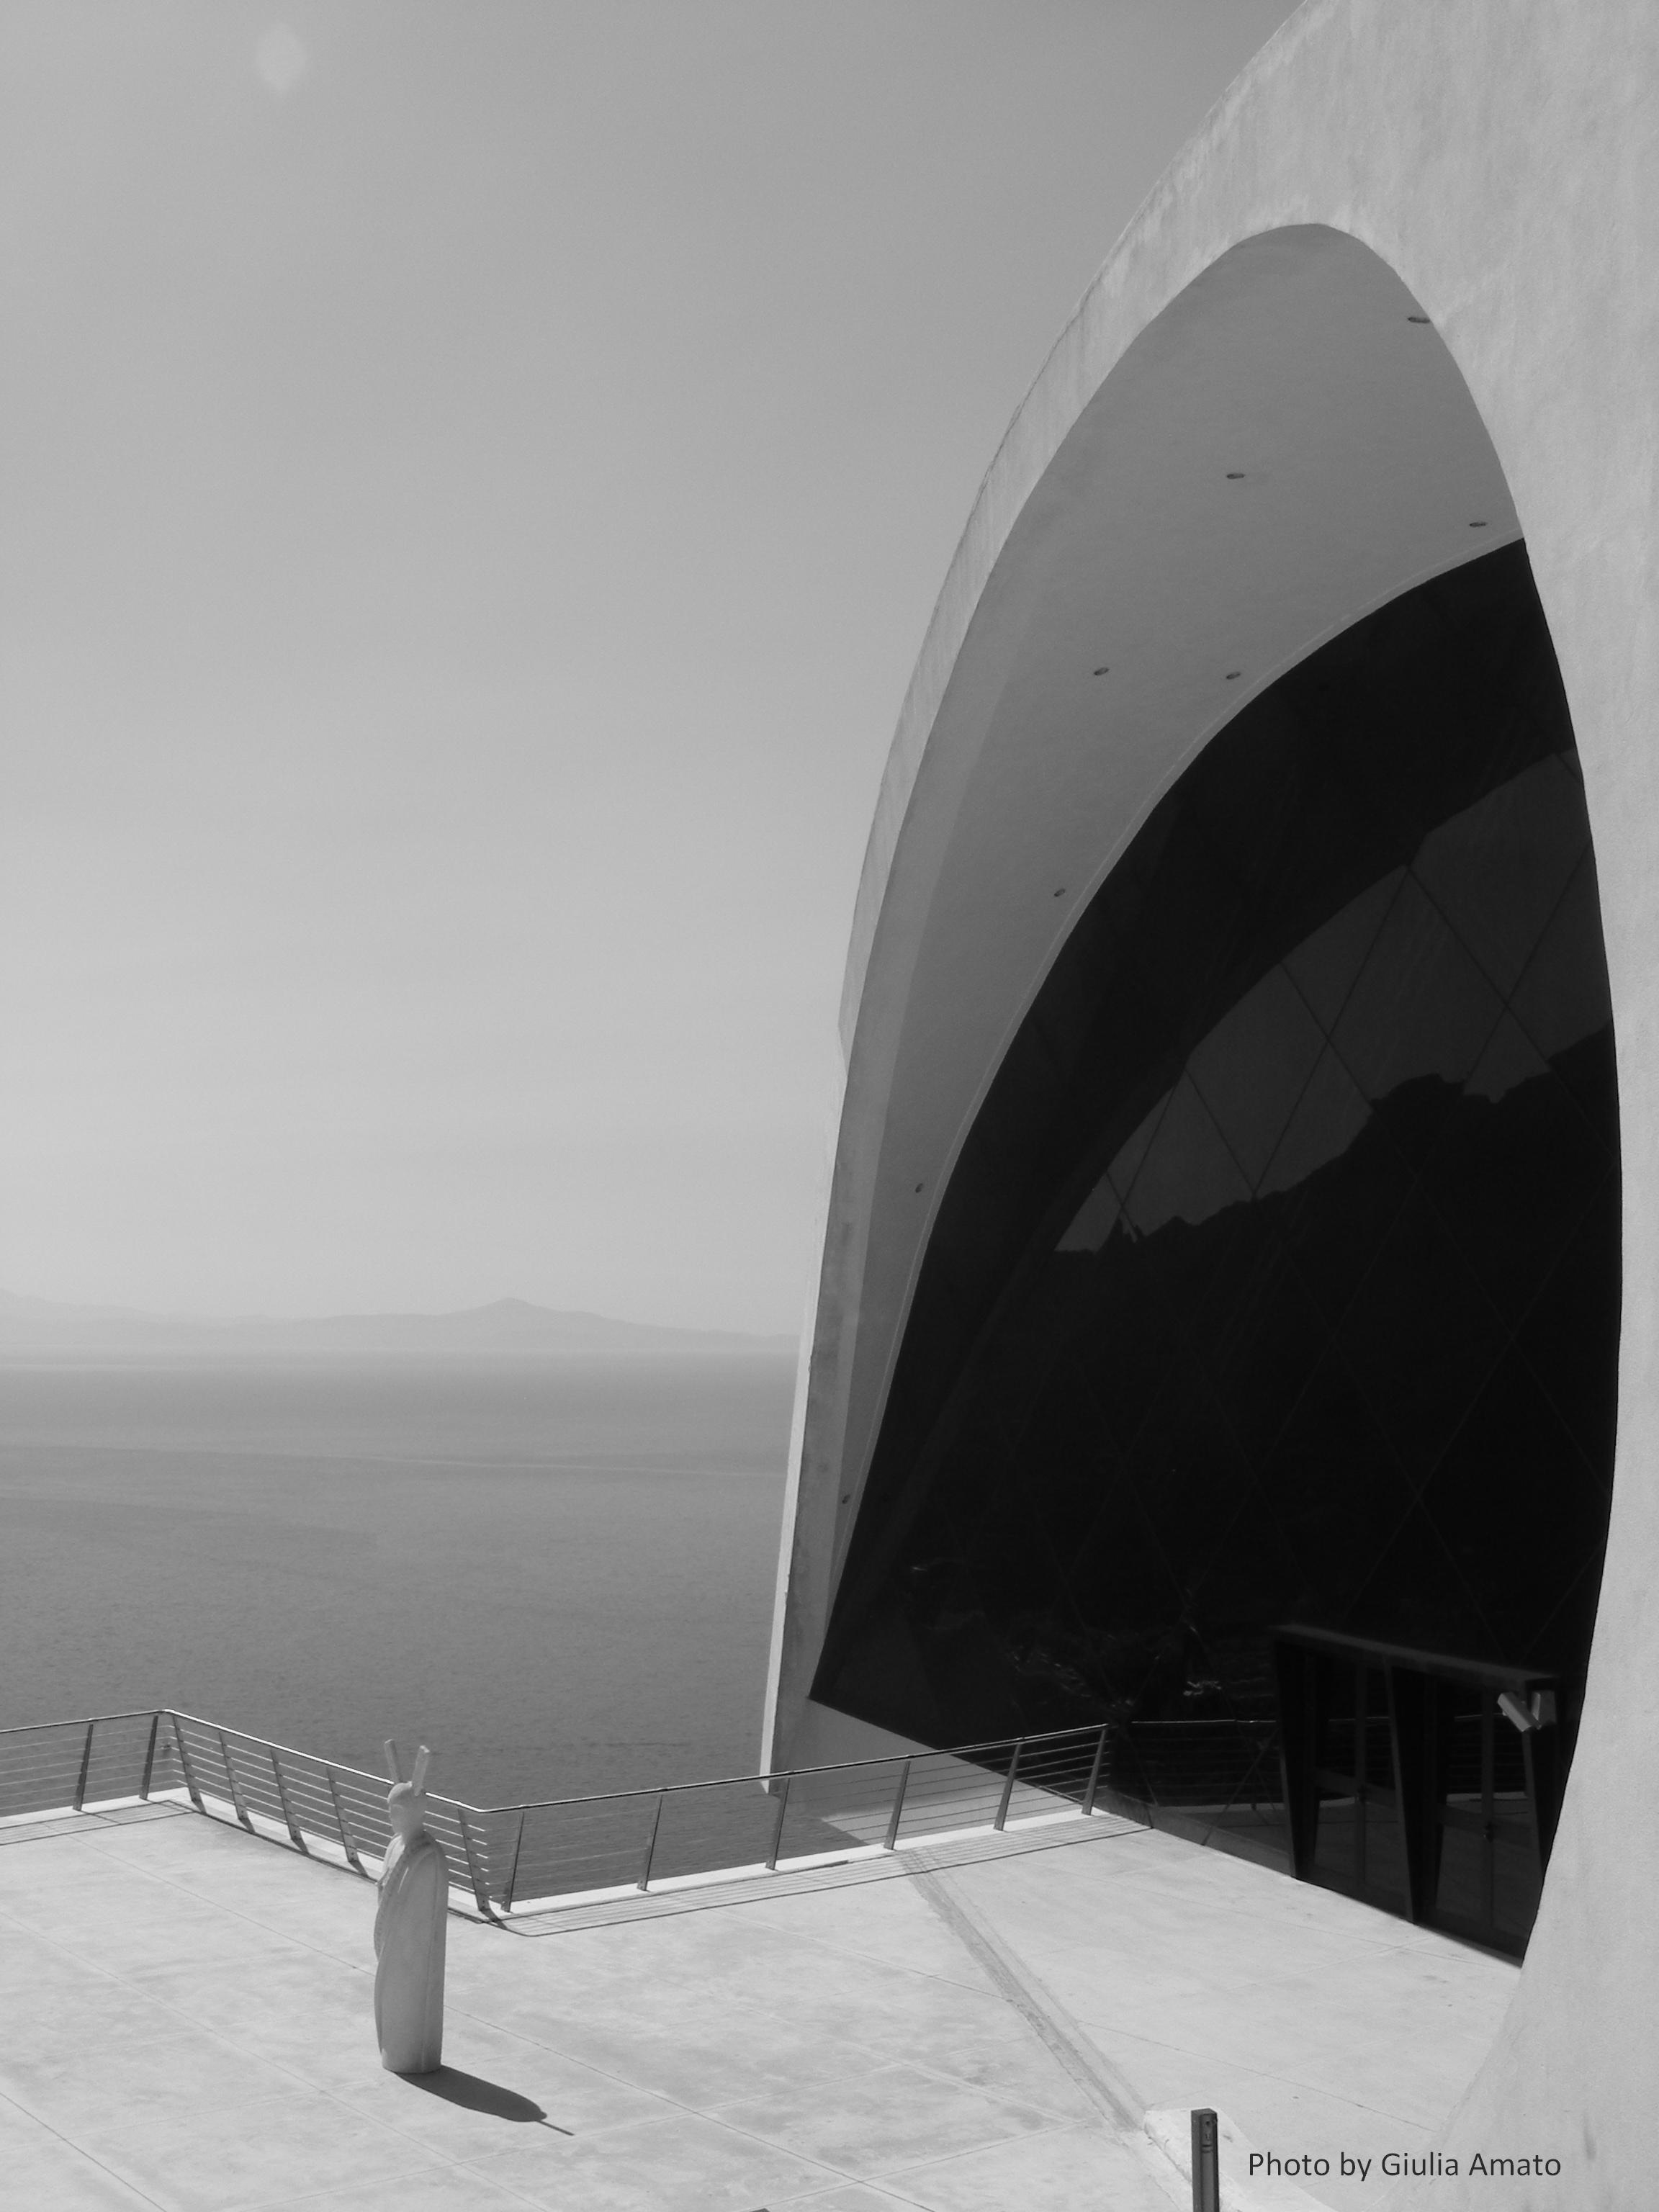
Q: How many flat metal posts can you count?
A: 13